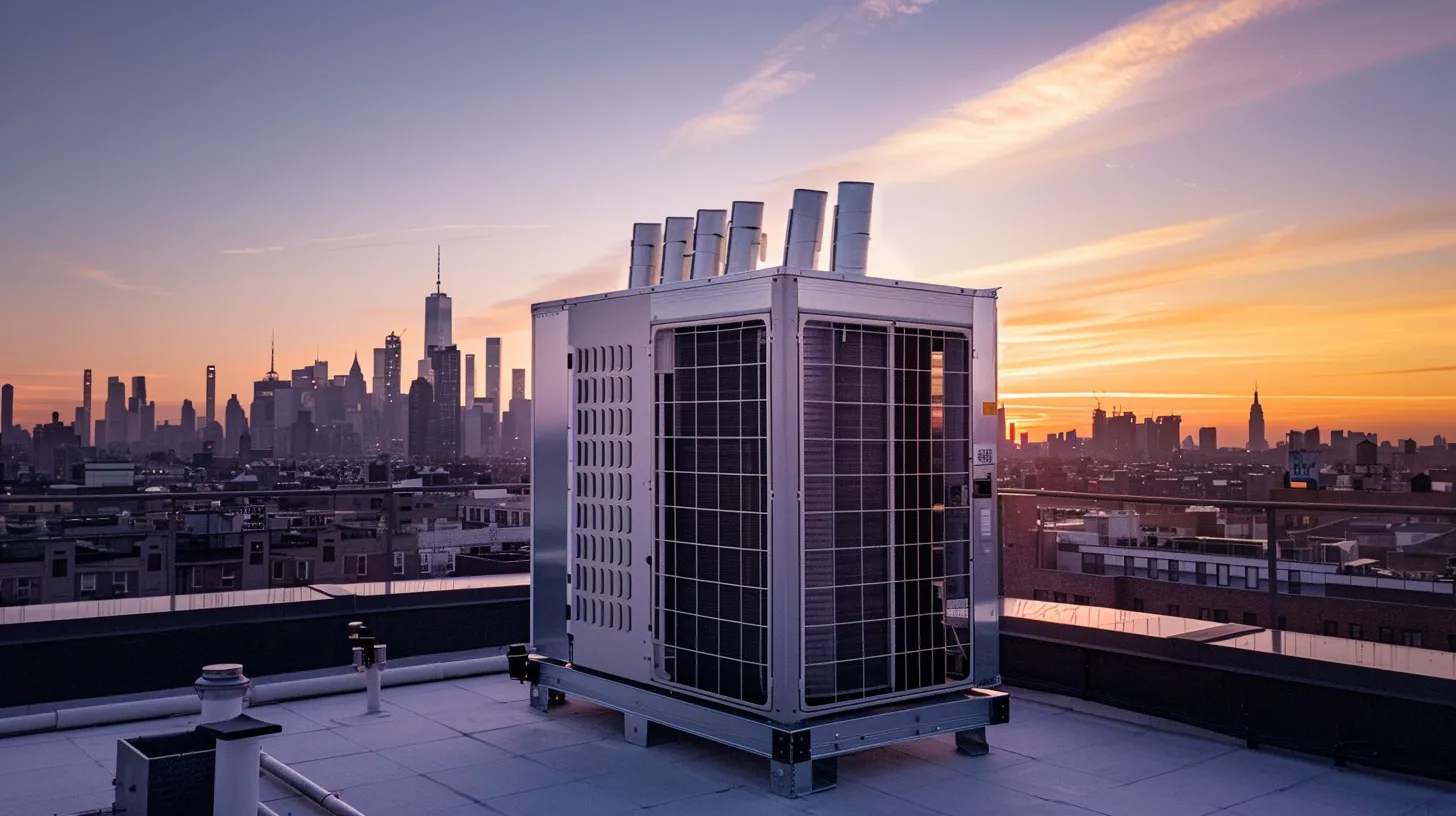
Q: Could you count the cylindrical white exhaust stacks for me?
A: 6